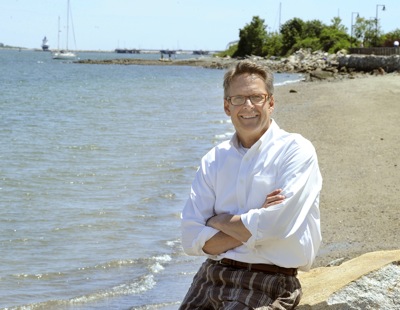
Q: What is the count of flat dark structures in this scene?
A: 3